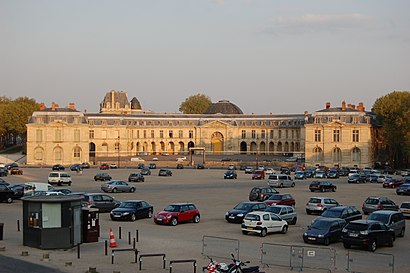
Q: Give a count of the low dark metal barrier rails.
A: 3